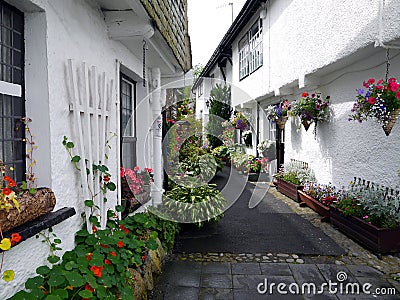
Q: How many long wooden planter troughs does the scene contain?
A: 3